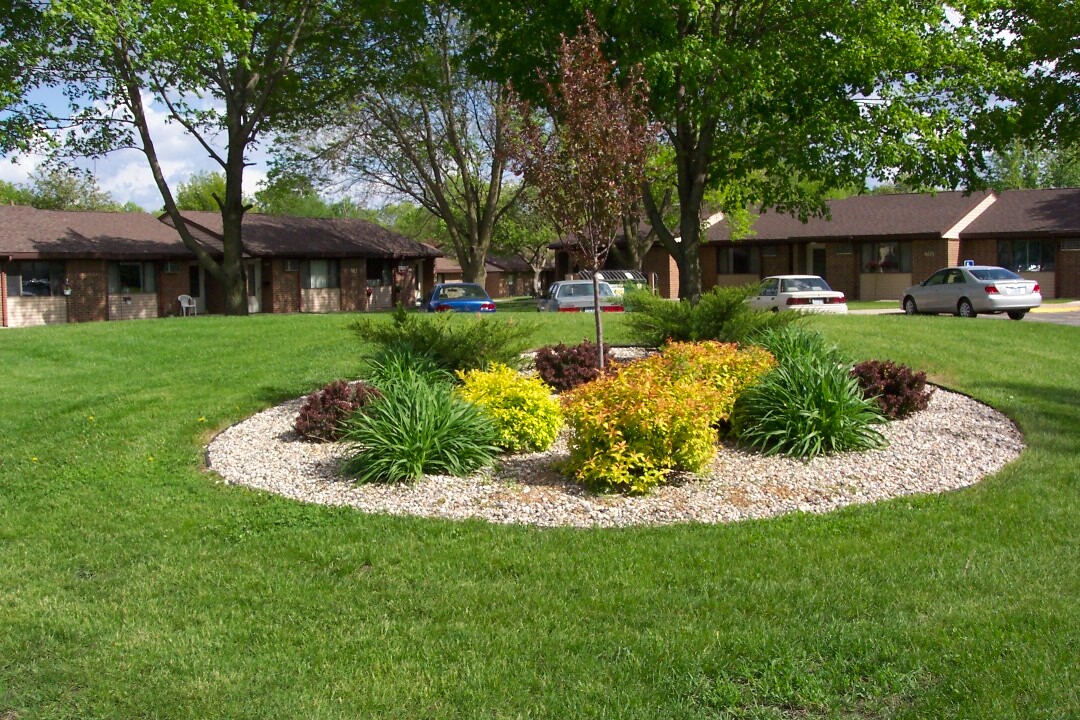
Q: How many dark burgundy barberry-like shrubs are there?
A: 3